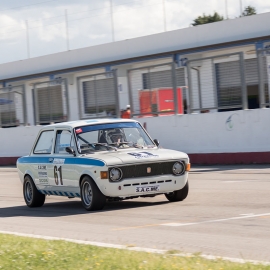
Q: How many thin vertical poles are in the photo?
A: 6